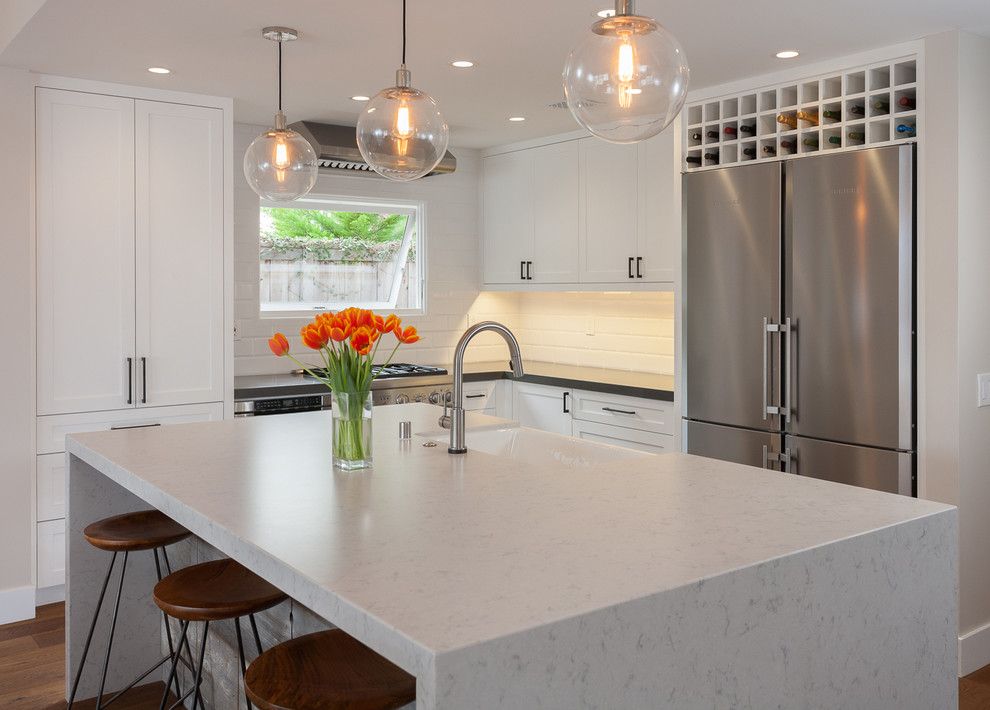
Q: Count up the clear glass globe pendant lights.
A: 3